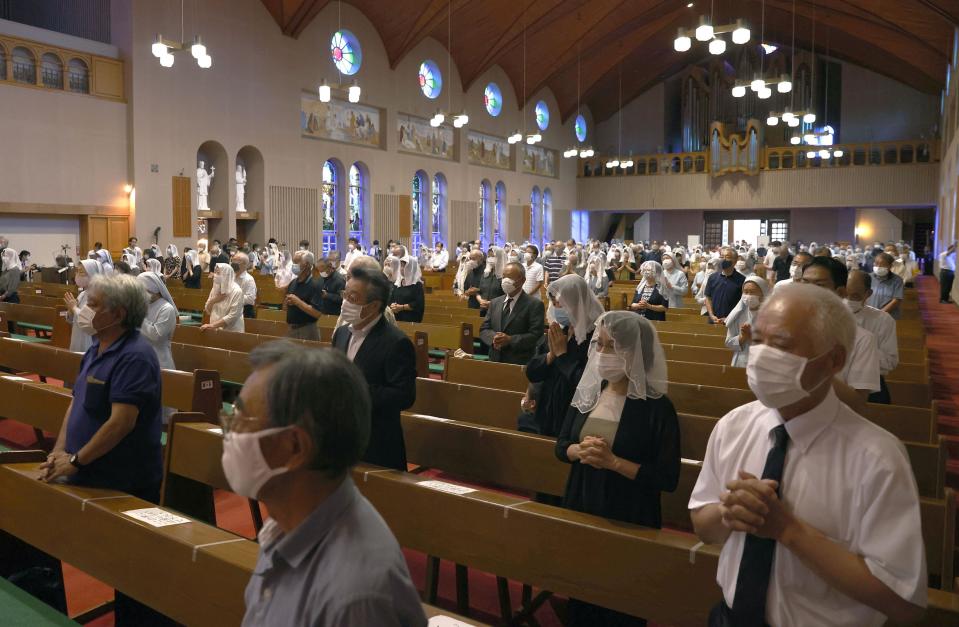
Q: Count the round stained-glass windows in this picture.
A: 5